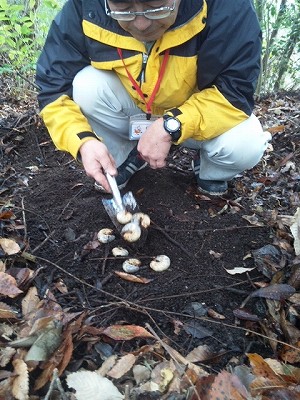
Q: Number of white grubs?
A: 7